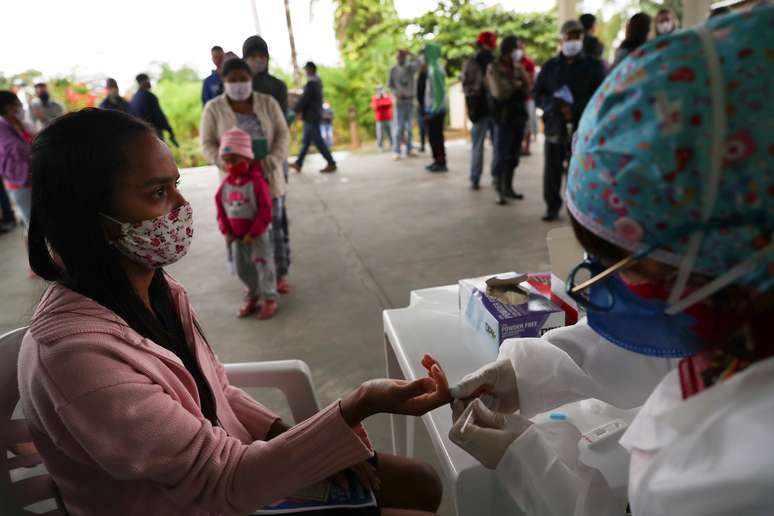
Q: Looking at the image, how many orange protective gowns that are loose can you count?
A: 0